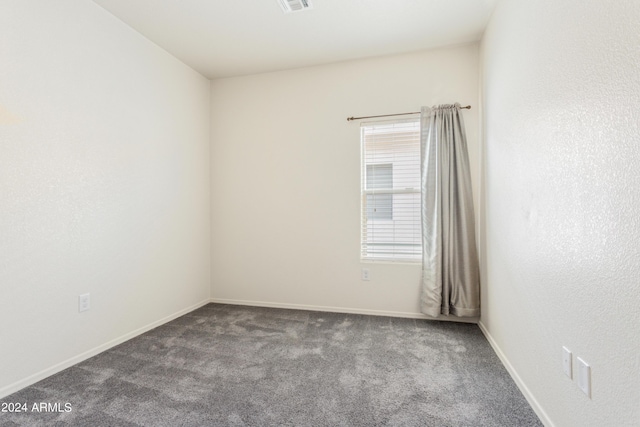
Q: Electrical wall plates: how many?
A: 4